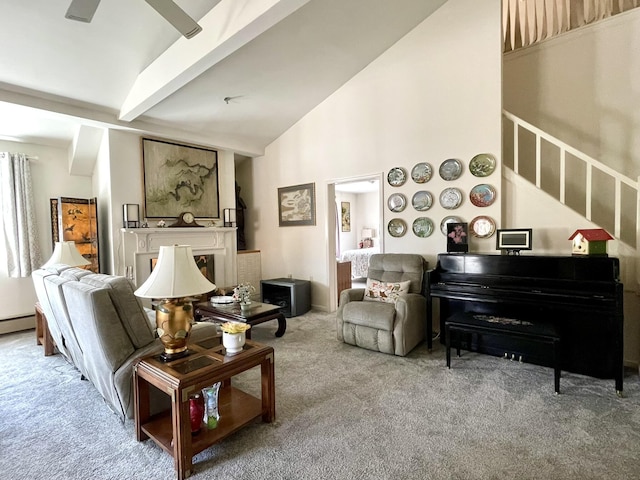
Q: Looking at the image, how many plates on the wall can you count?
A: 12